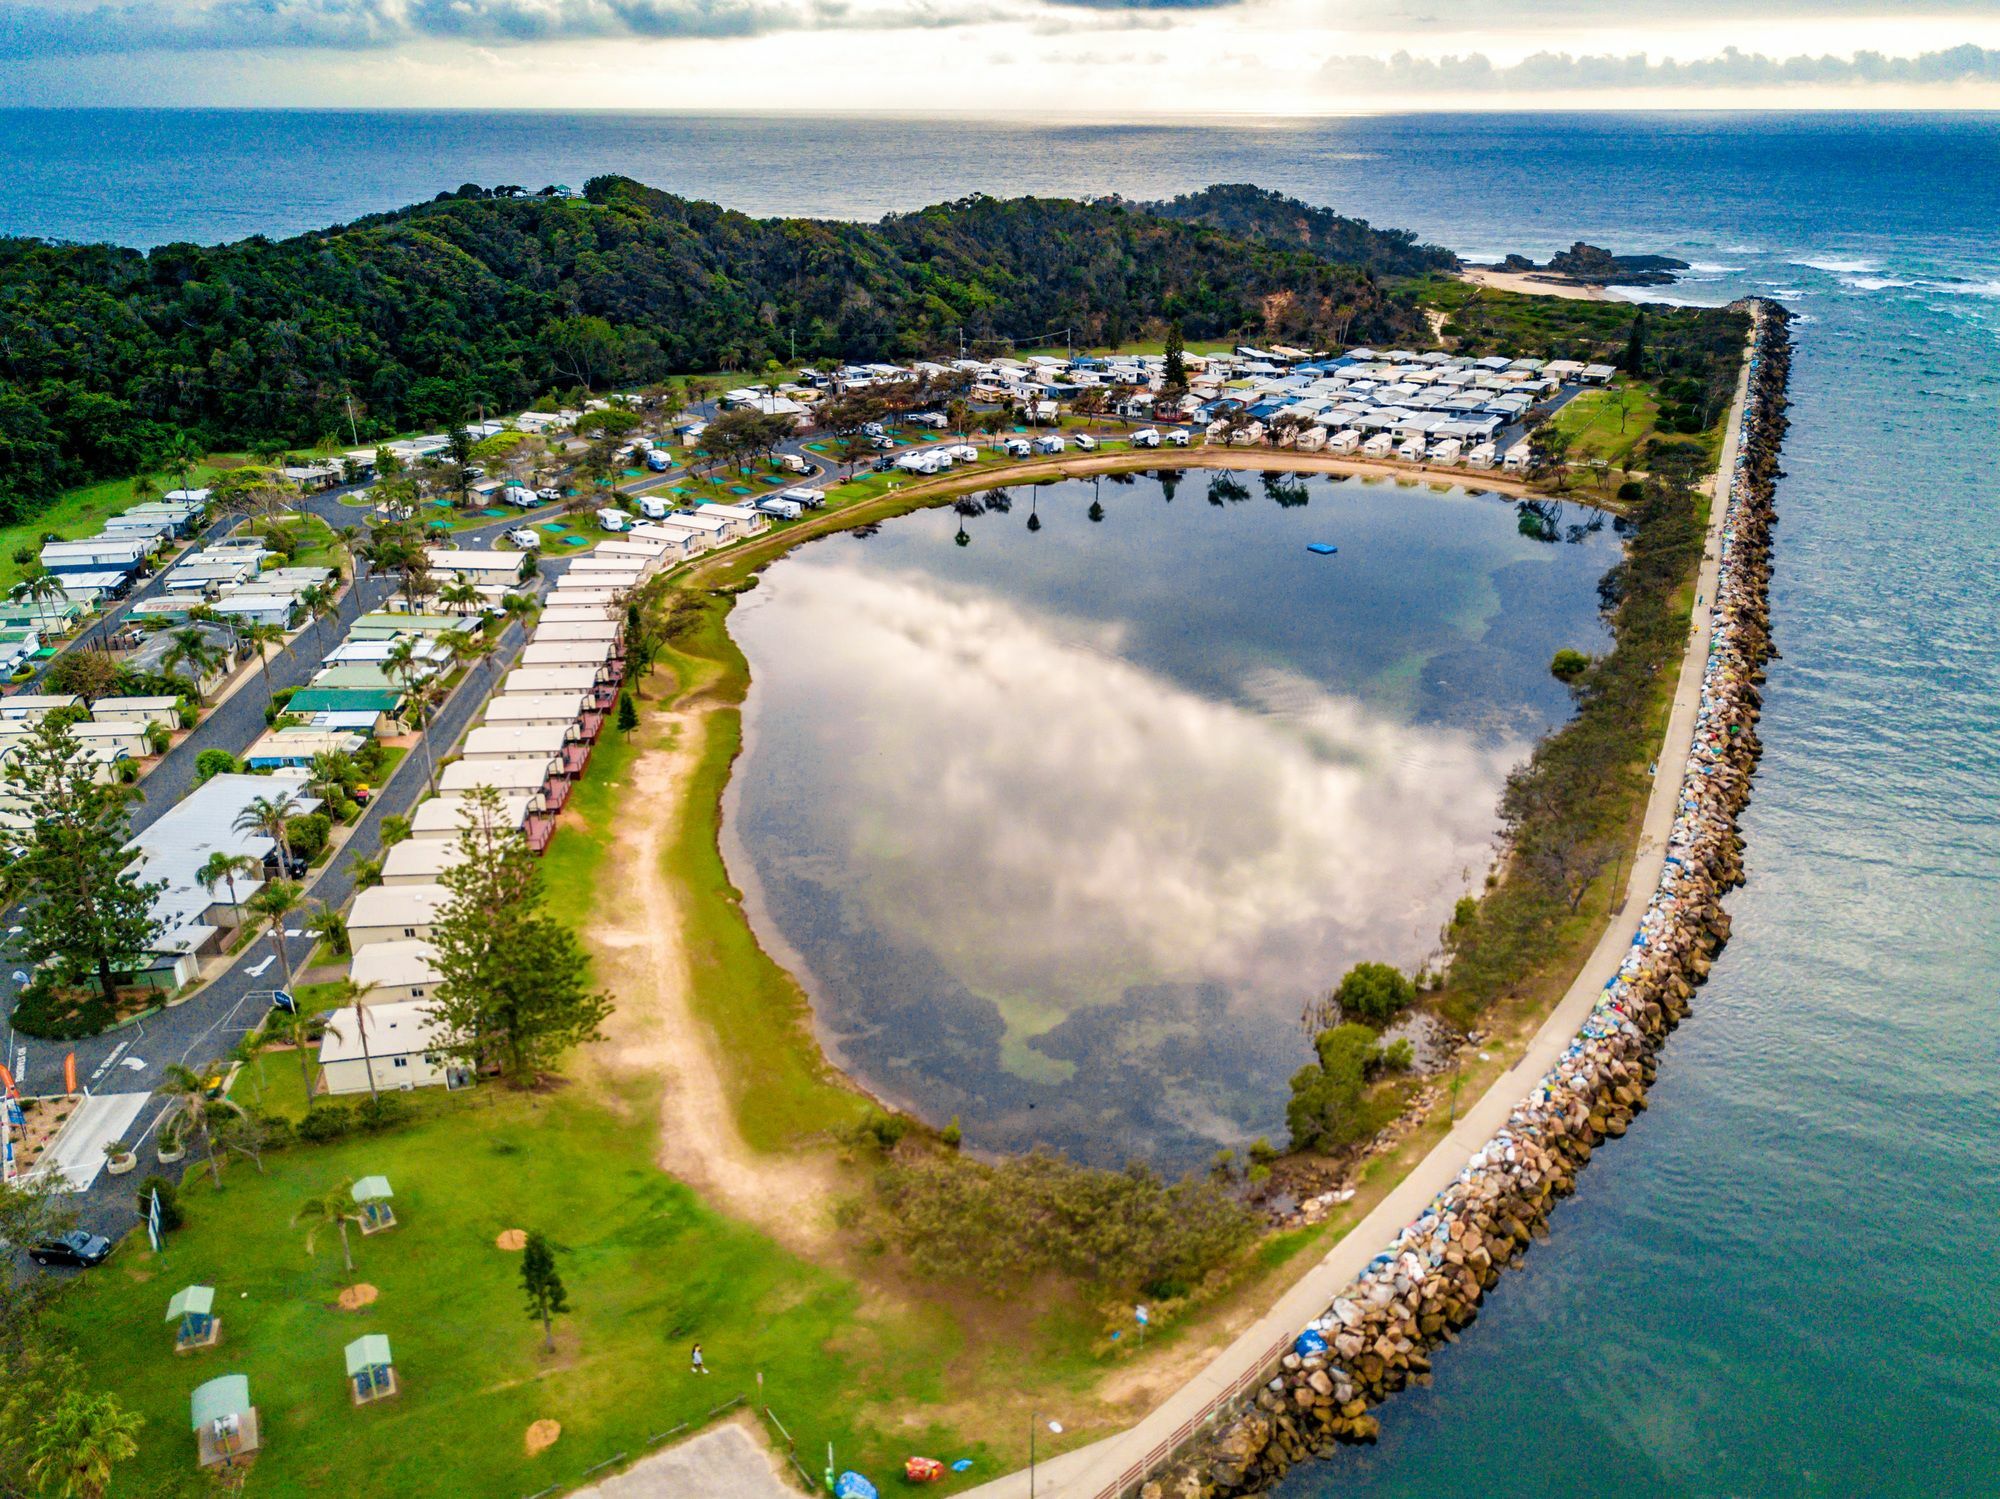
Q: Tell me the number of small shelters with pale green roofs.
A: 4